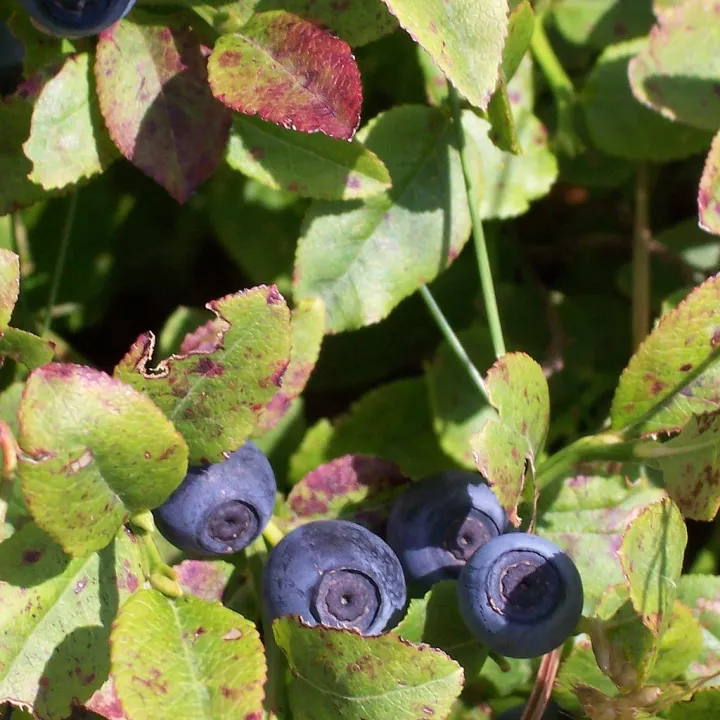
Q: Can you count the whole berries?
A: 4